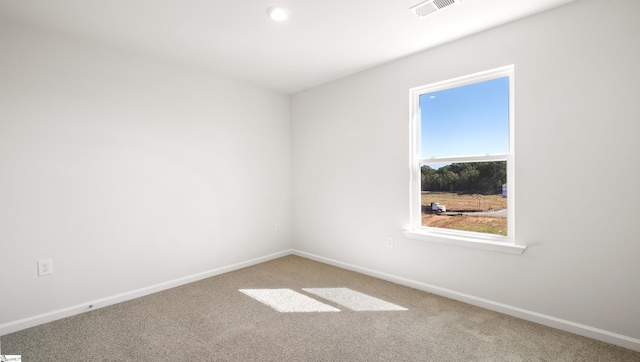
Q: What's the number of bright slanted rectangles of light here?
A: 2